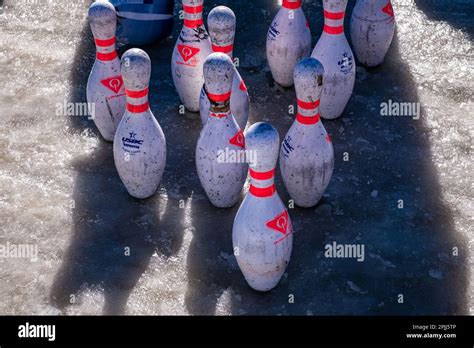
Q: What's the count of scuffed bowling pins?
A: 10